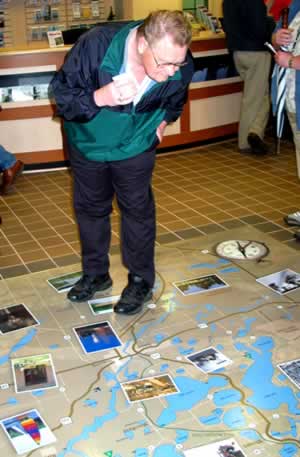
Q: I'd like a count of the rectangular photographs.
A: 12